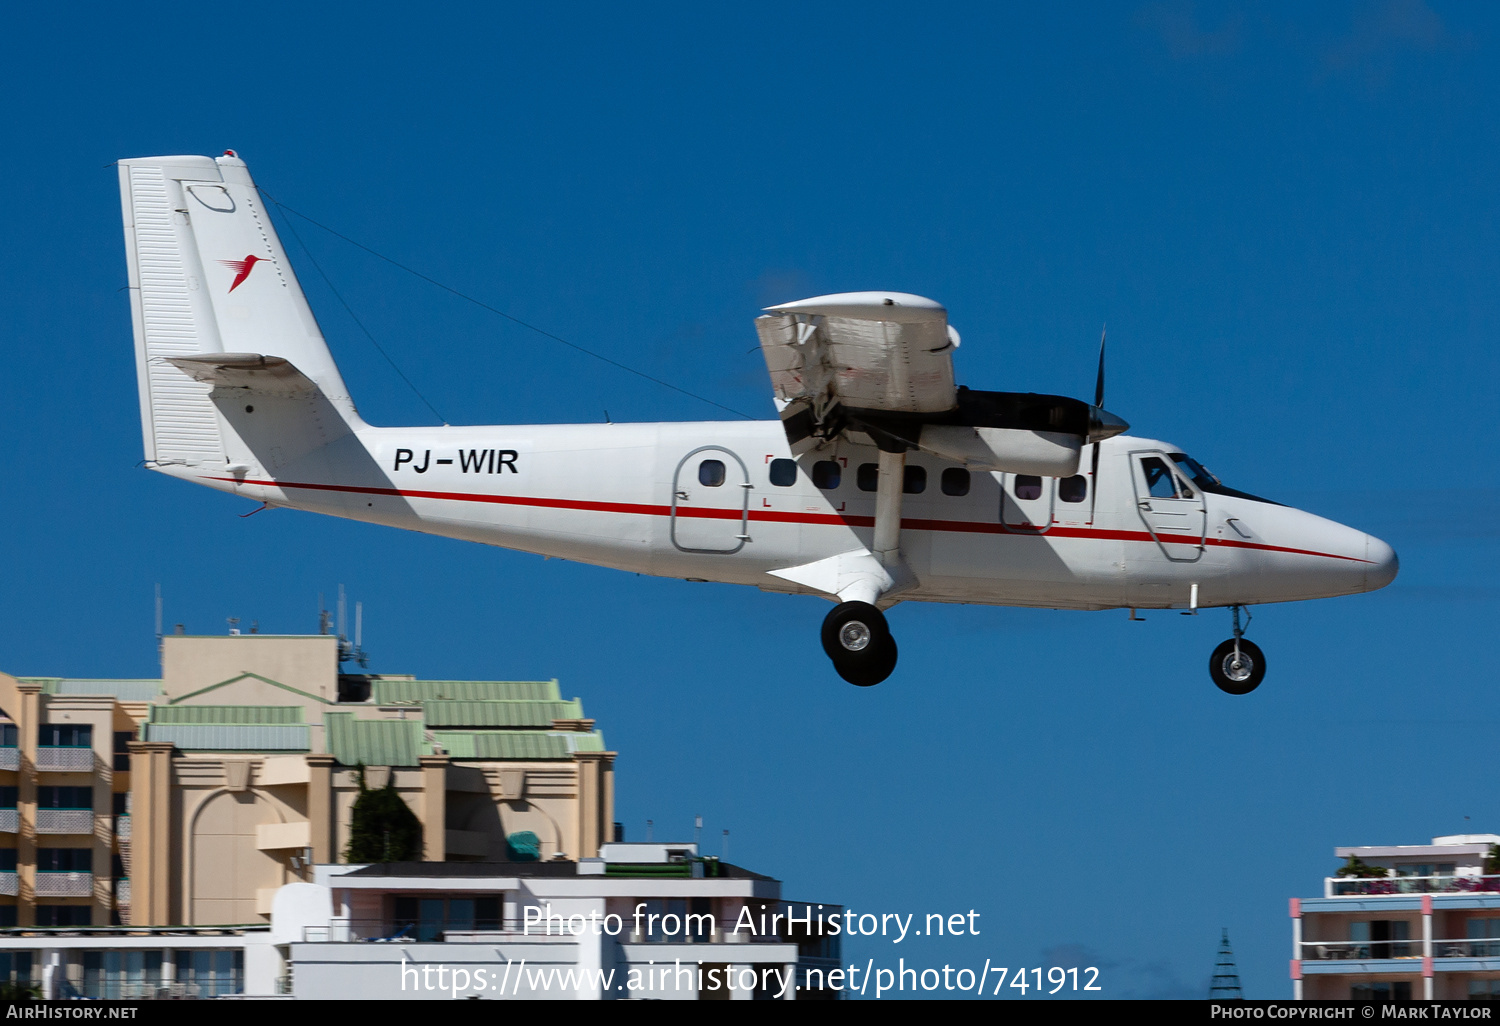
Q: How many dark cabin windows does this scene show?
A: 8